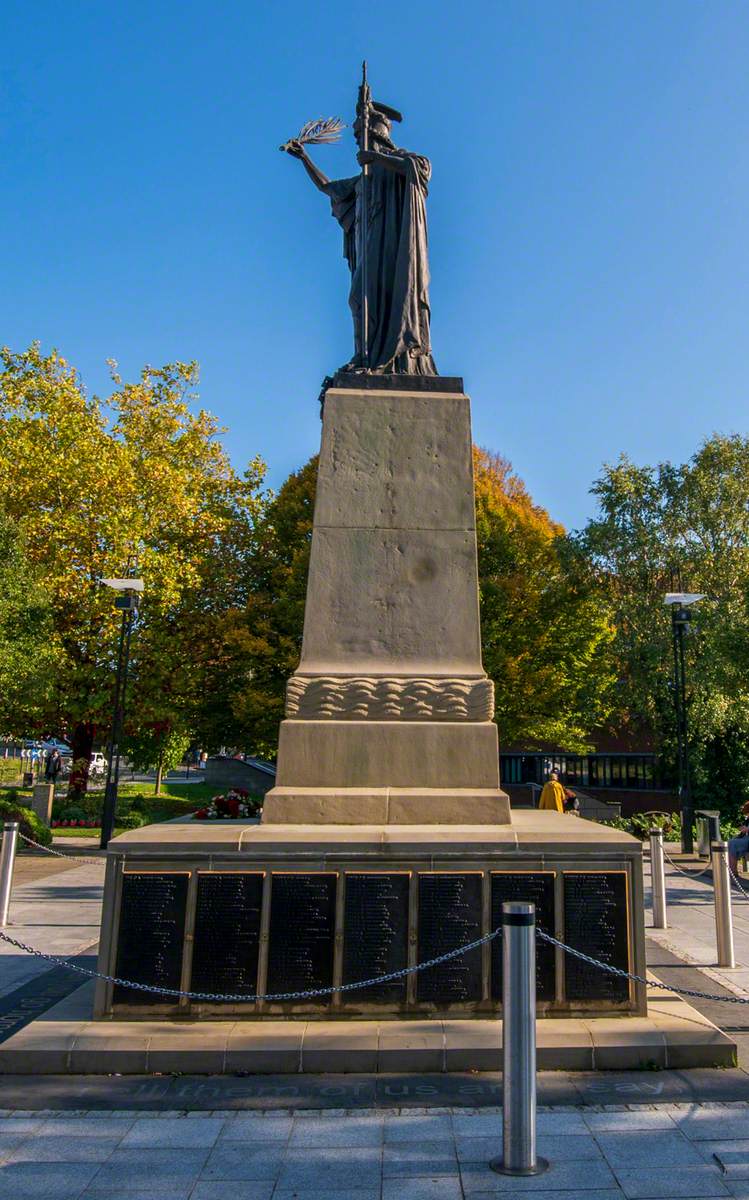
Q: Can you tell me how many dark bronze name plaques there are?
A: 7